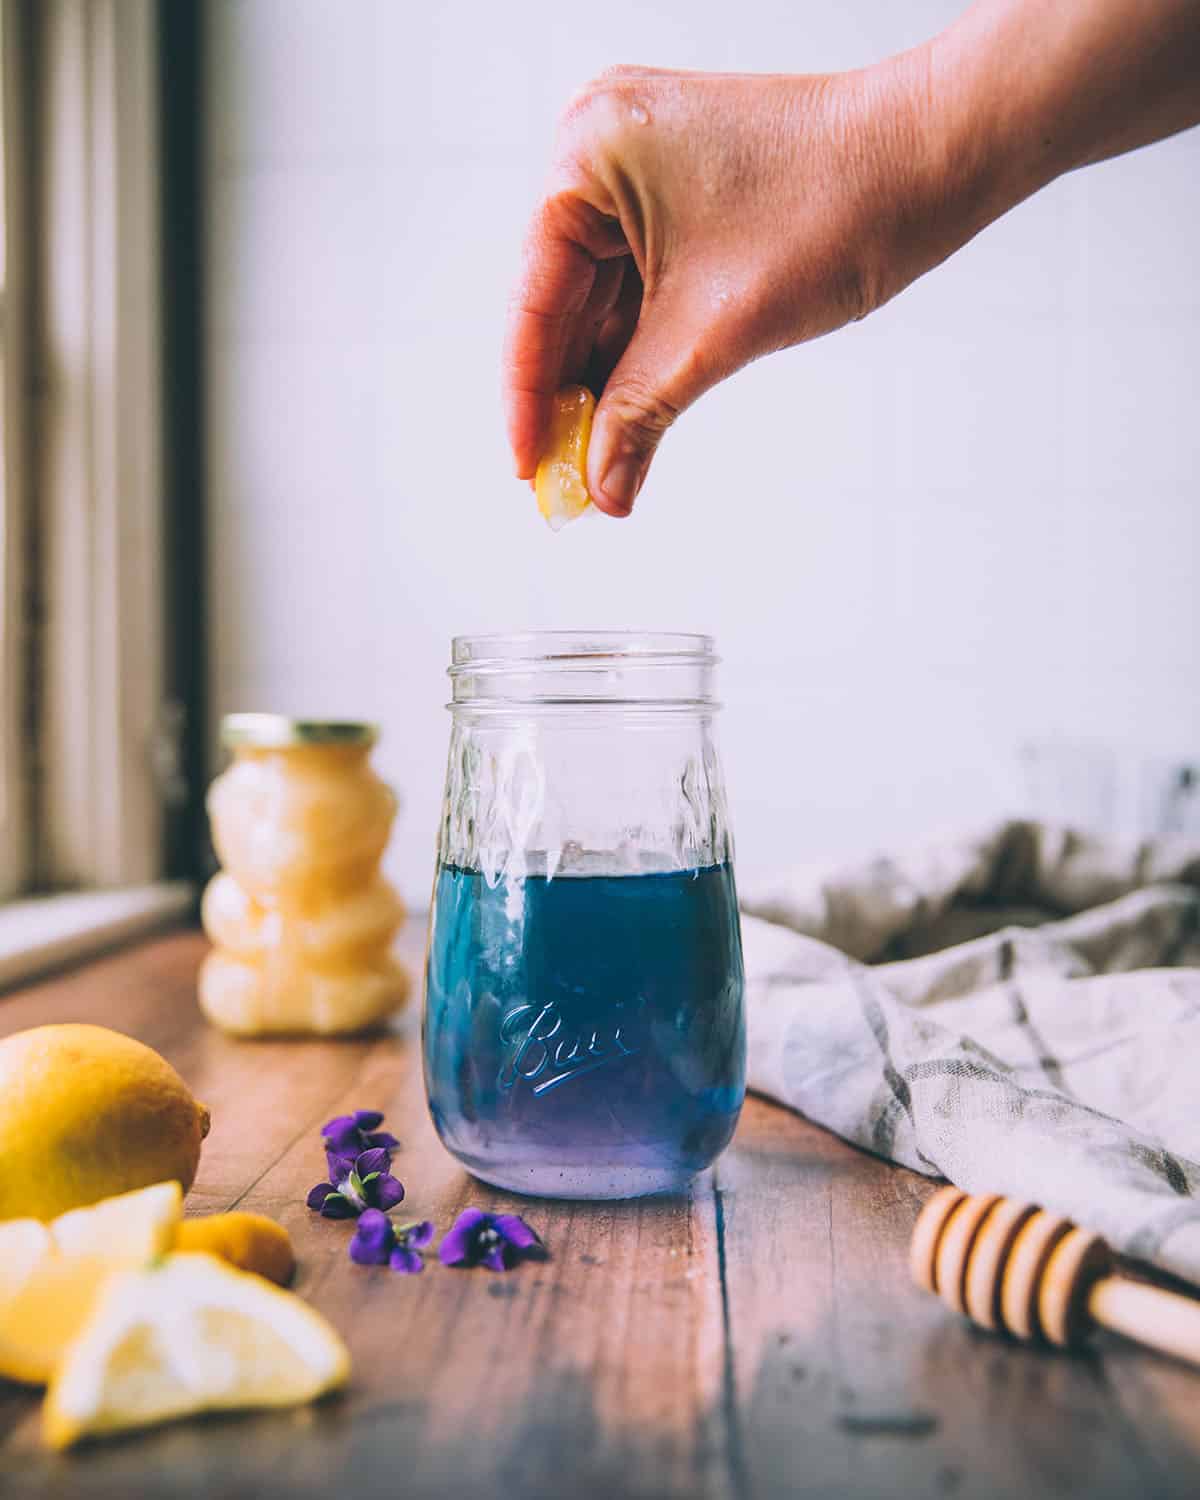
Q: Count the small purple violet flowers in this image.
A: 4